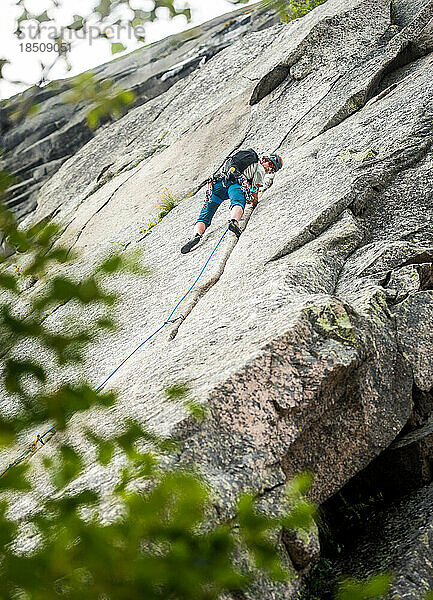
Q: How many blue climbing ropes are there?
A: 1